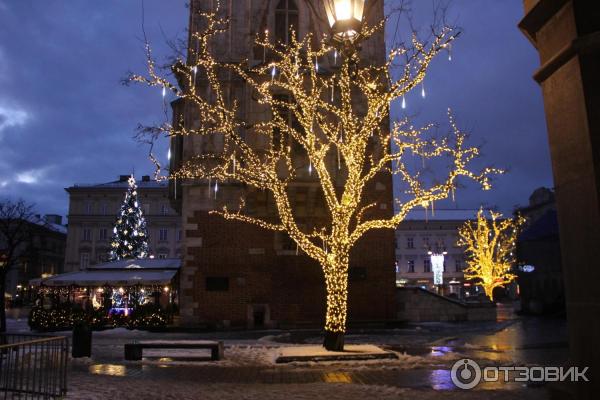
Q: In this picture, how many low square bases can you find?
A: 1